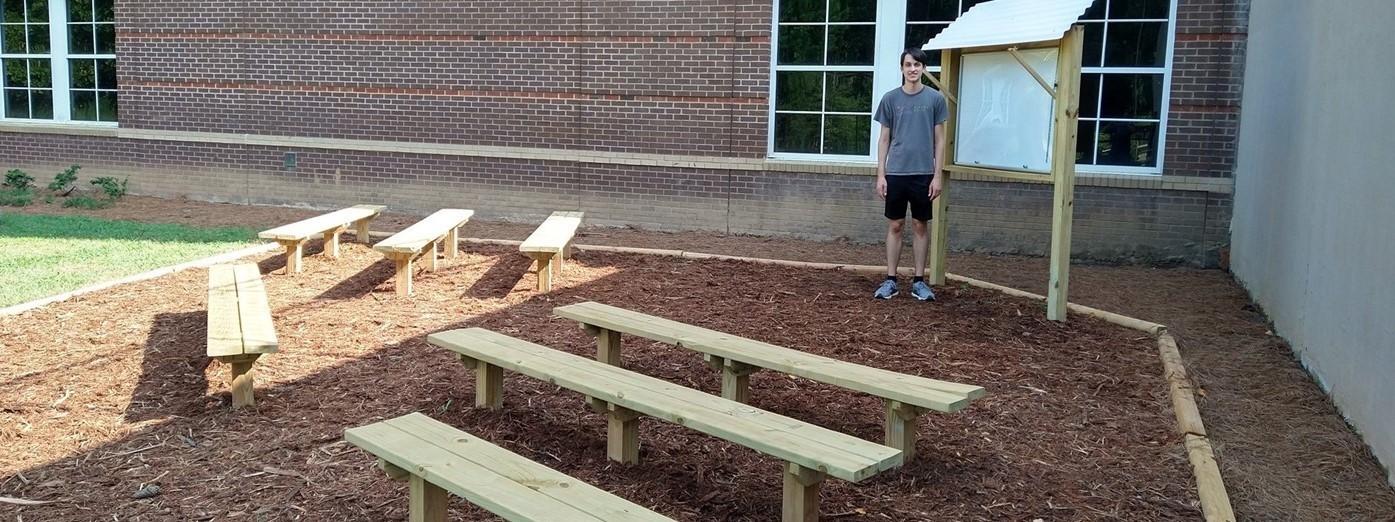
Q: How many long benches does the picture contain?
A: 7